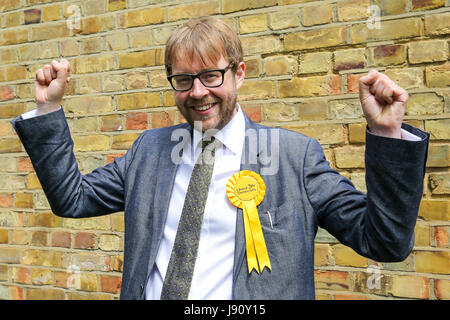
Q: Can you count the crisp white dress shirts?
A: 1